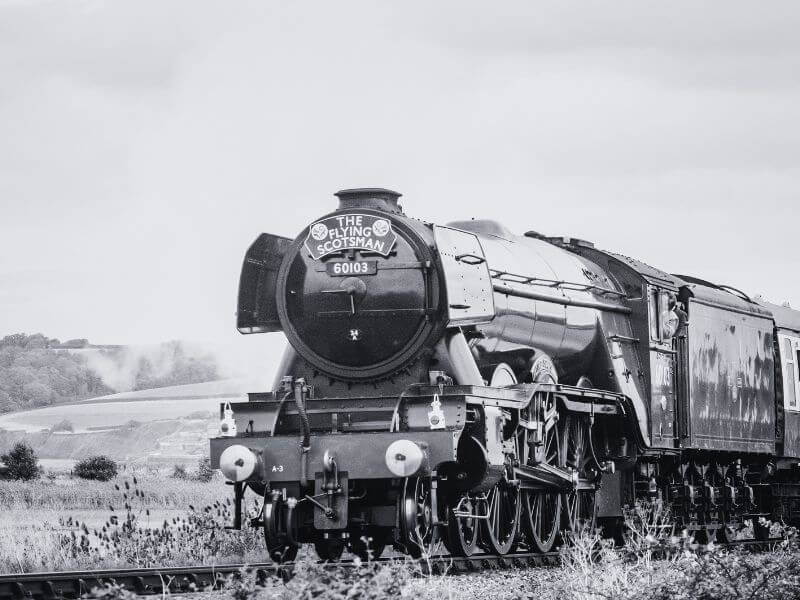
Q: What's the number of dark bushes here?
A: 2